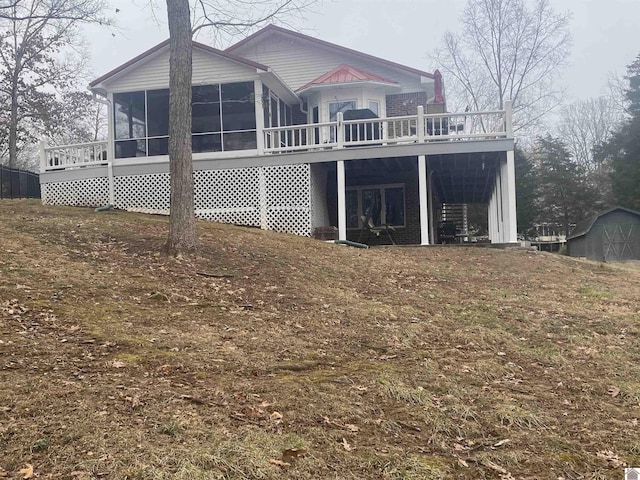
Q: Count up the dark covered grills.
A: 1